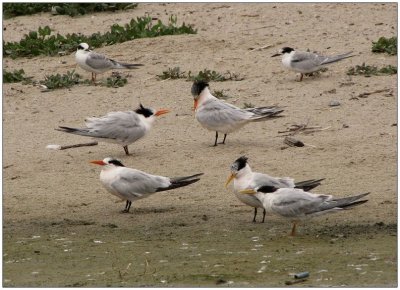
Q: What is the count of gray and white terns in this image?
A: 7